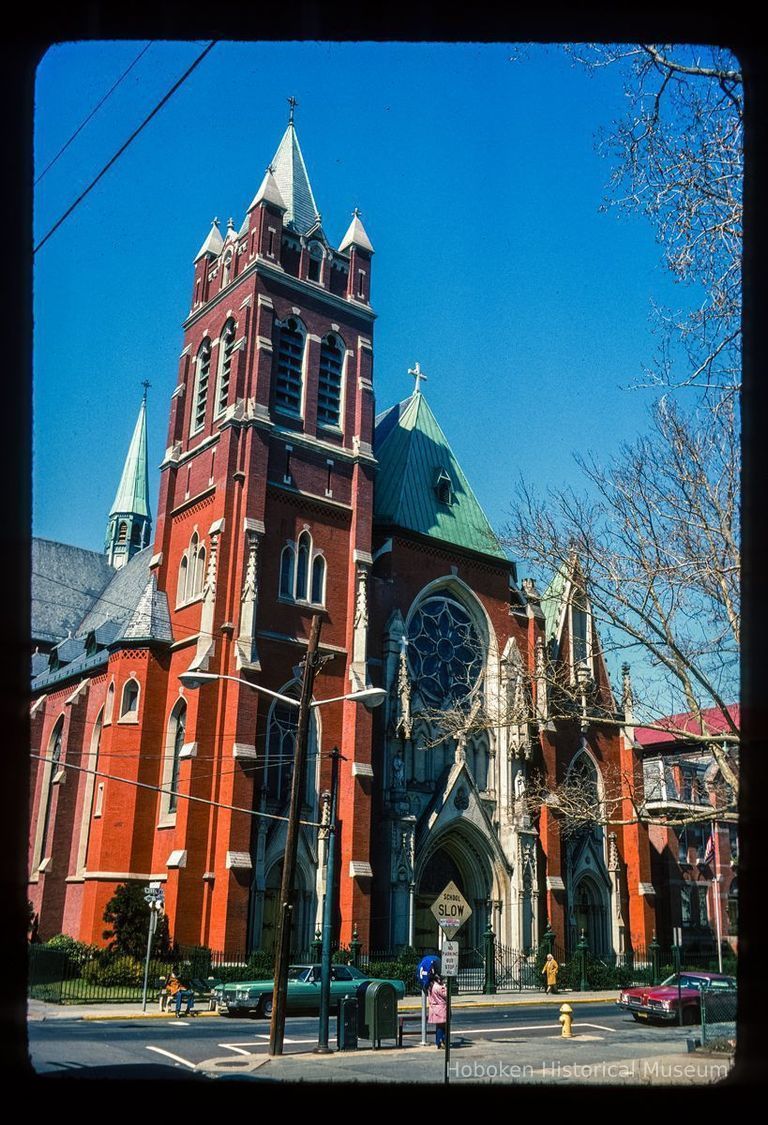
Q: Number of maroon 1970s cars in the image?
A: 1